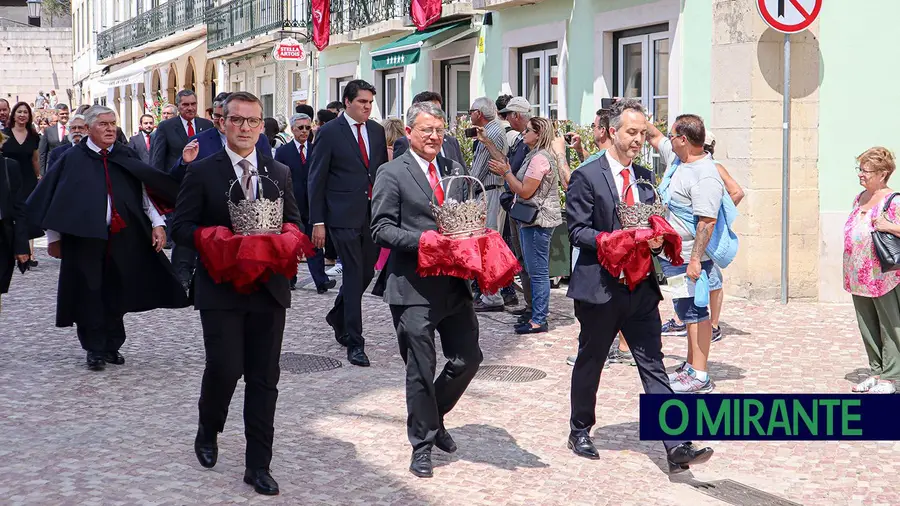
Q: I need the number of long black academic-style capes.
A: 1